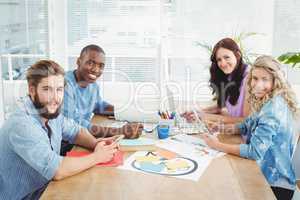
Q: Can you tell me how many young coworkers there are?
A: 4